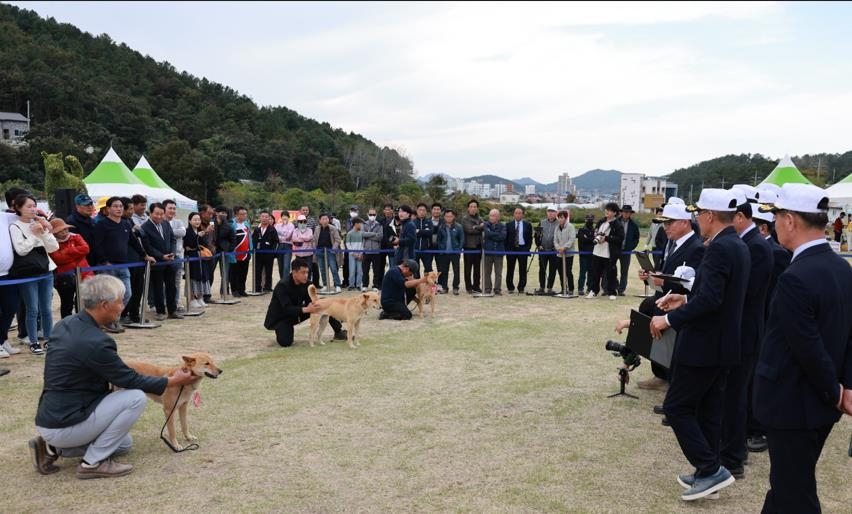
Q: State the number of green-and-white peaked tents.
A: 4